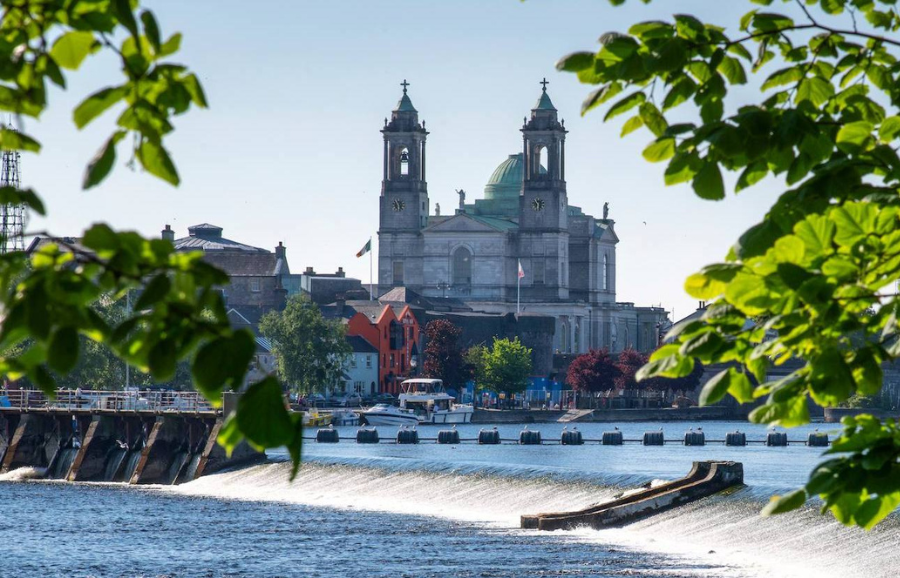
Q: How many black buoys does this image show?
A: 13